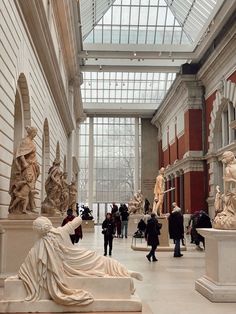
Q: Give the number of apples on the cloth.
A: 0